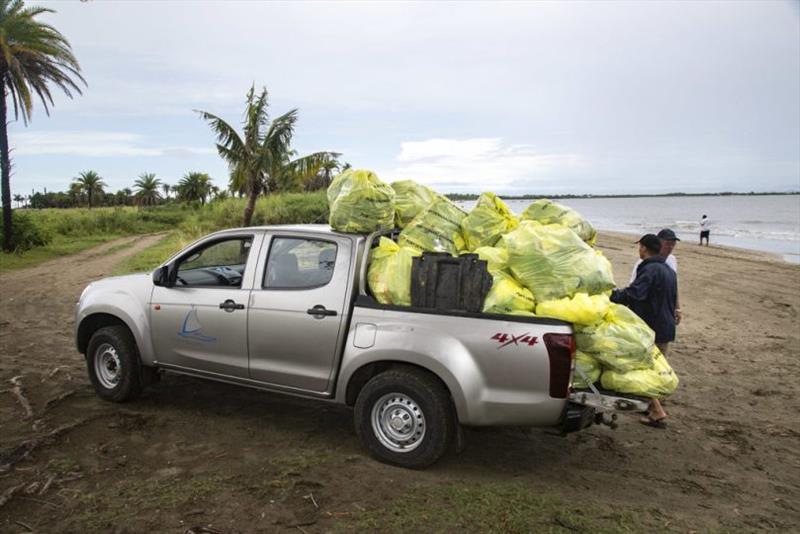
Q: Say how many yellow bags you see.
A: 13